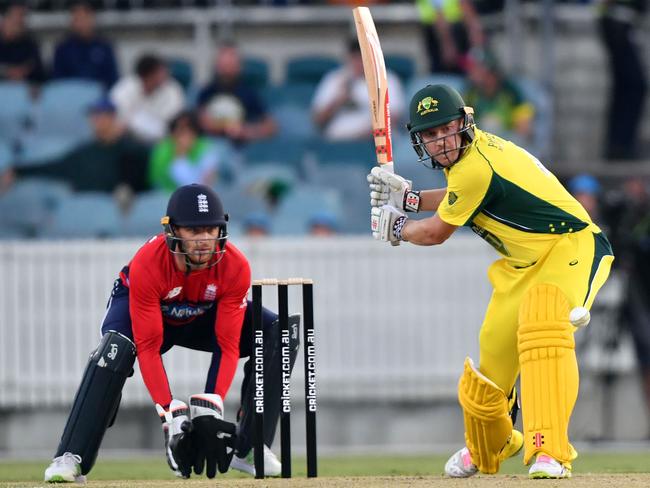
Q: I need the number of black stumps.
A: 3